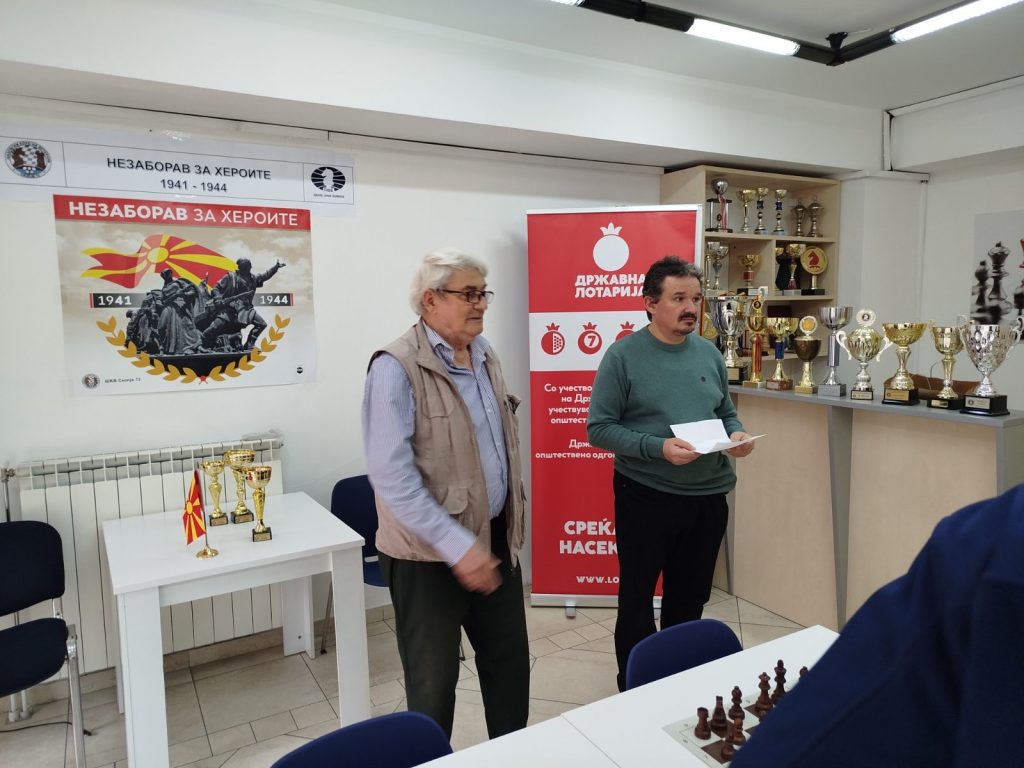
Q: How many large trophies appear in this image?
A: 9